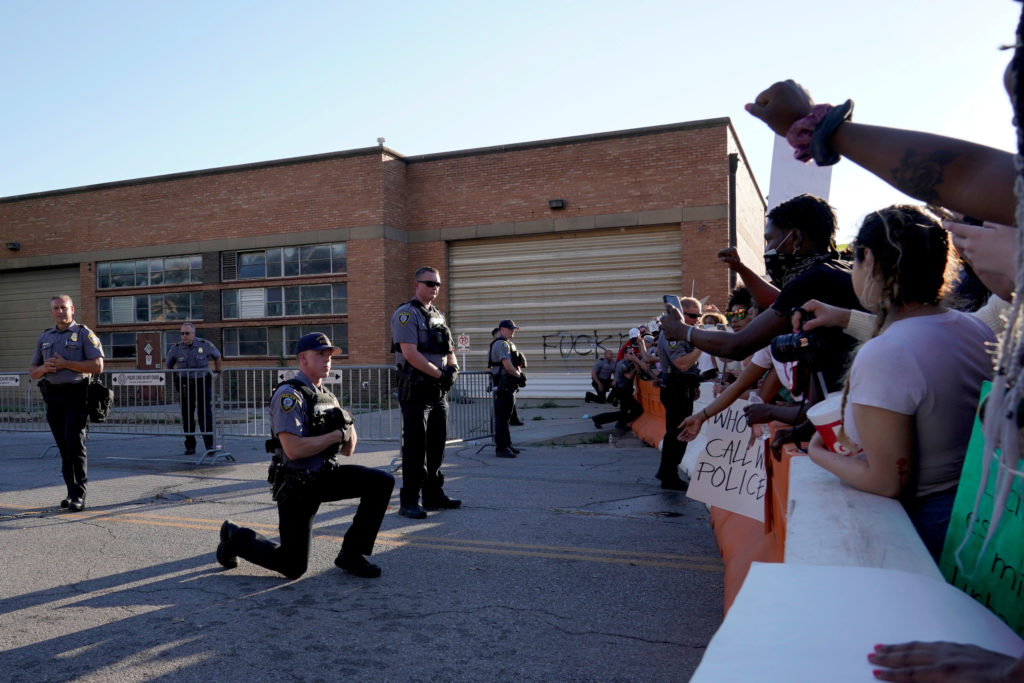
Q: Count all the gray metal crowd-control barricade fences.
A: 4